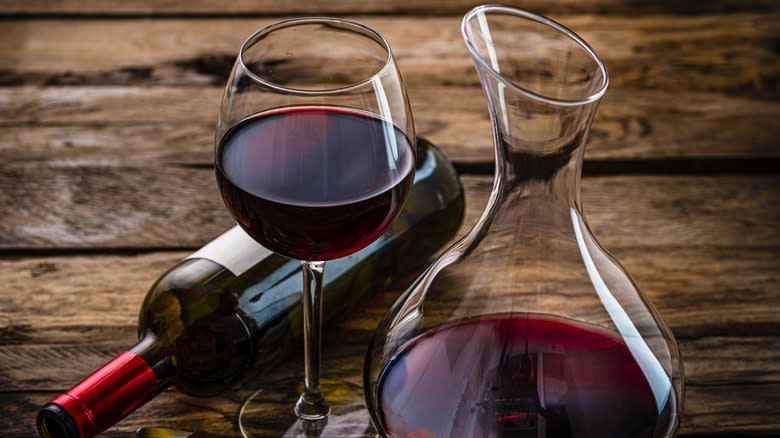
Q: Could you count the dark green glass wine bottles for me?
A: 1